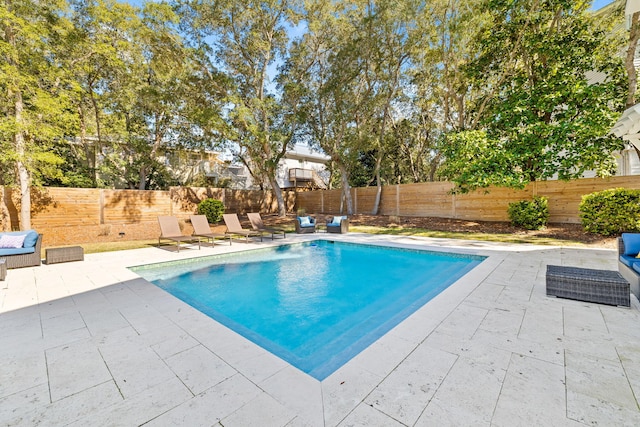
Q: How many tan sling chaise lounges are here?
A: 4